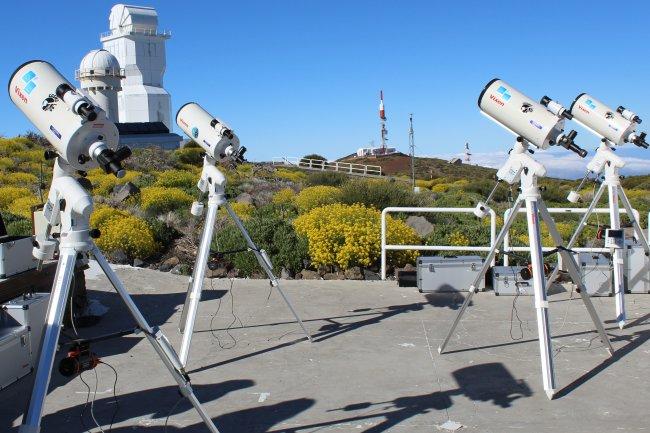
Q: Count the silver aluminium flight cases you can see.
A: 7